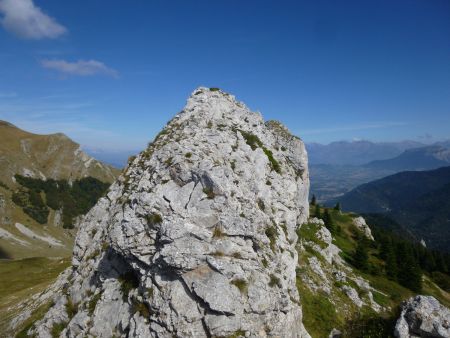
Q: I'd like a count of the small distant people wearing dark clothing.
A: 0